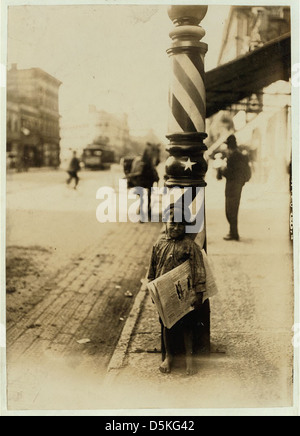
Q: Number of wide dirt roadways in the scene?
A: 1